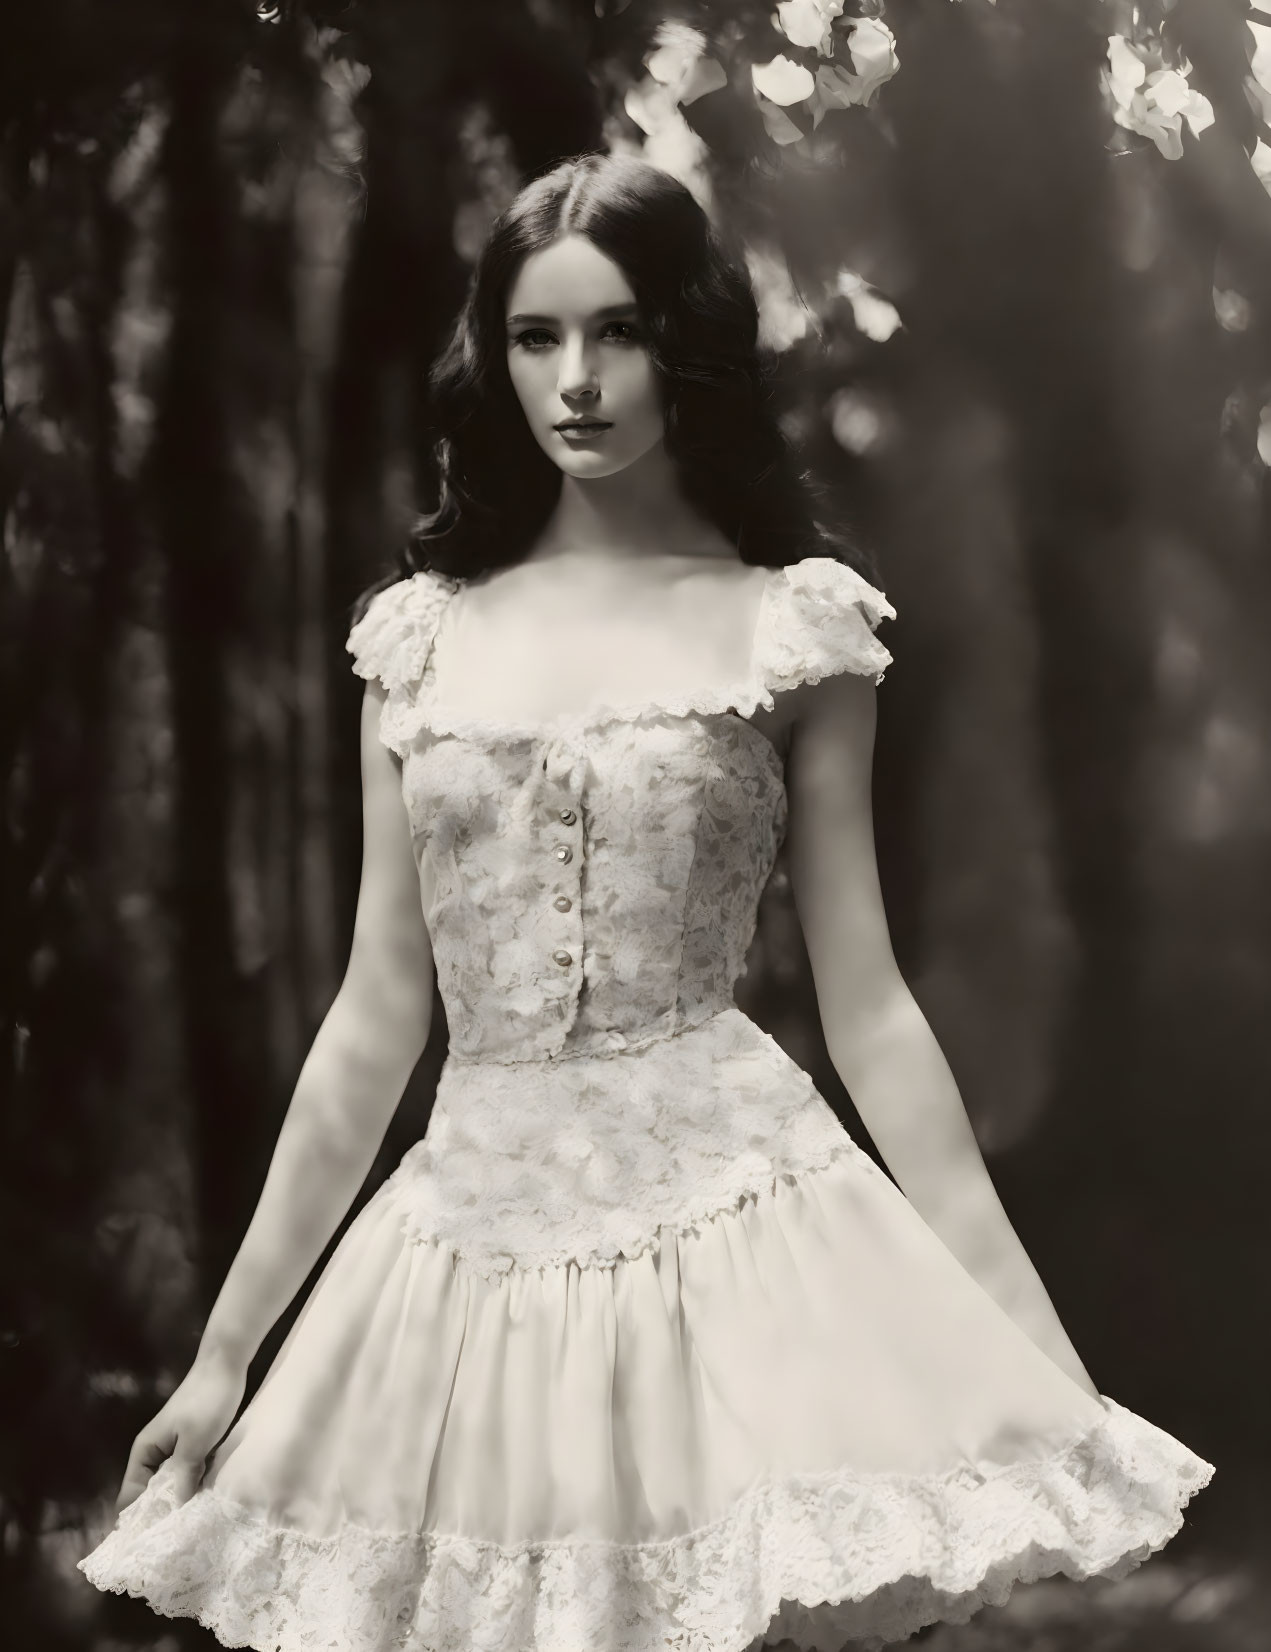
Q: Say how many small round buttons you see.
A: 4